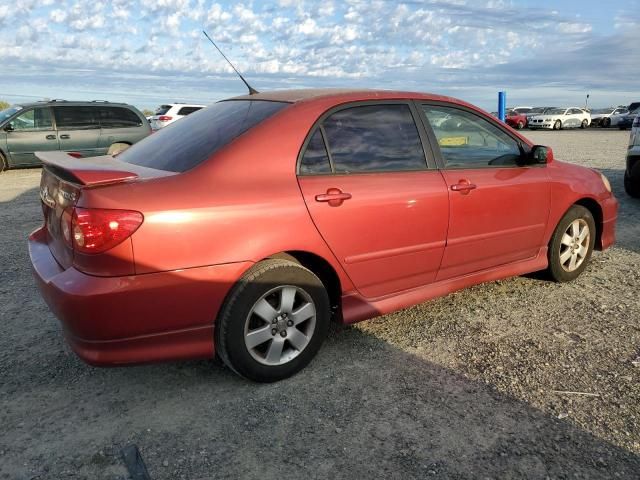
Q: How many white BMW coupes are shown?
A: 1